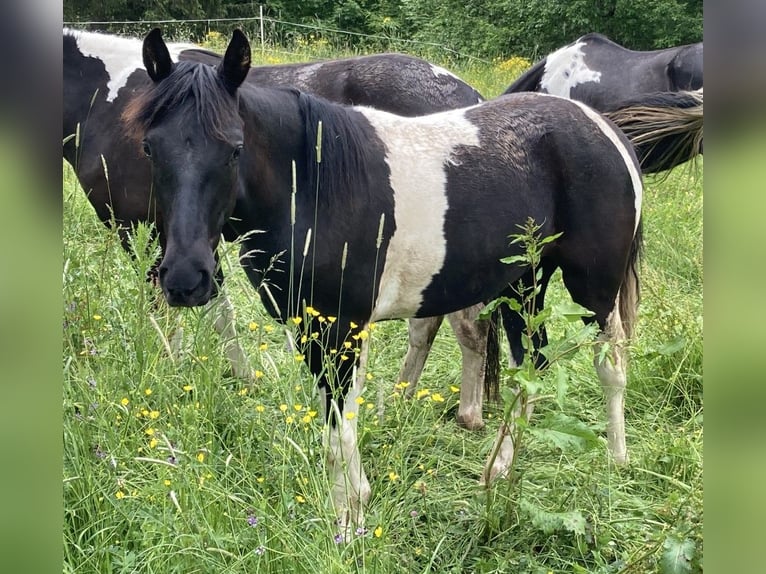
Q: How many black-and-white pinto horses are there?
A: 3